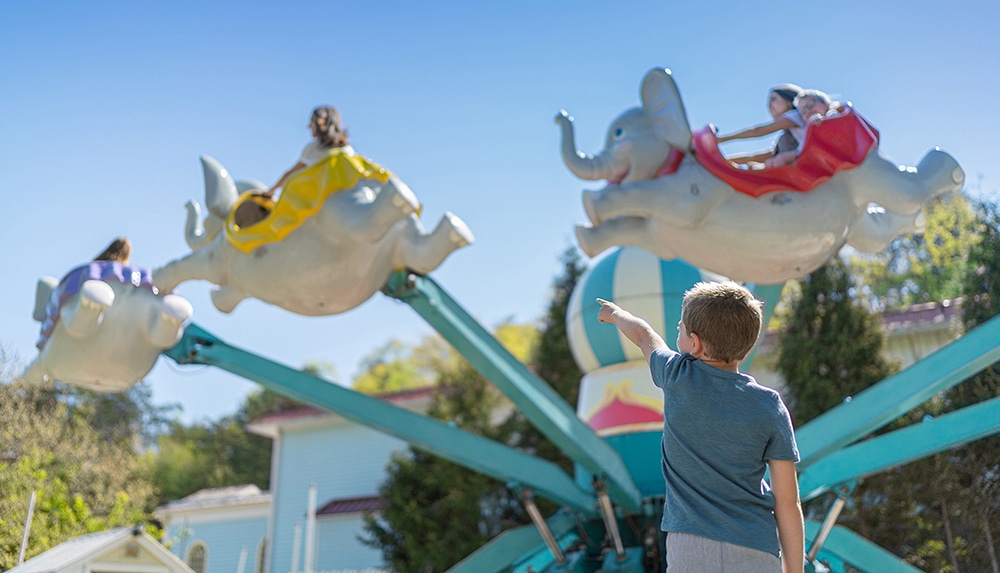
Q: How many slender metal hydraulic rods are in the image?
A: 3